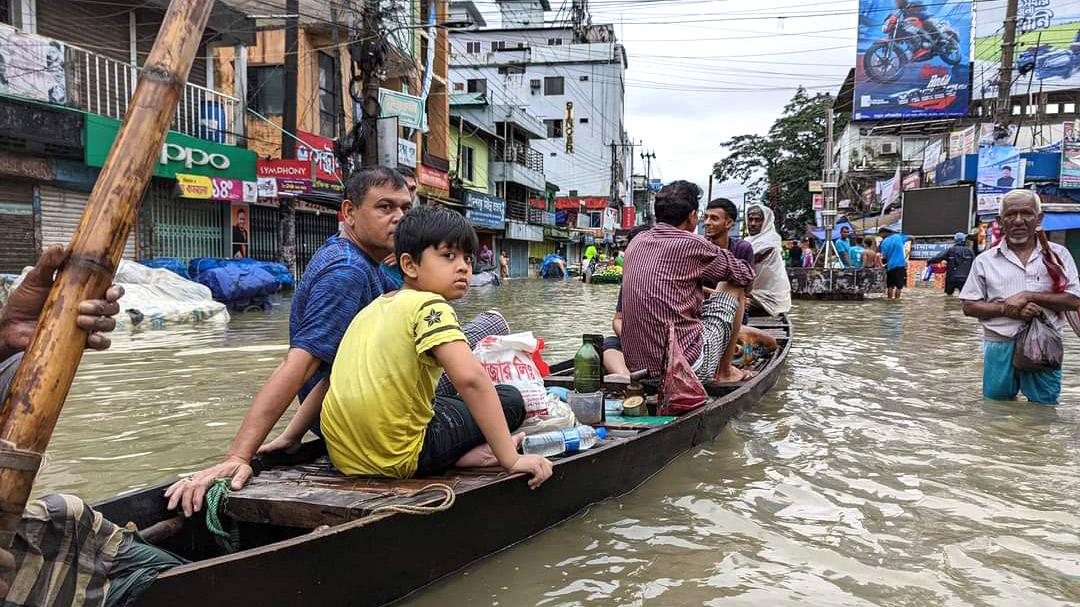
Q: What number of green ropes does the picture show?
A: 1